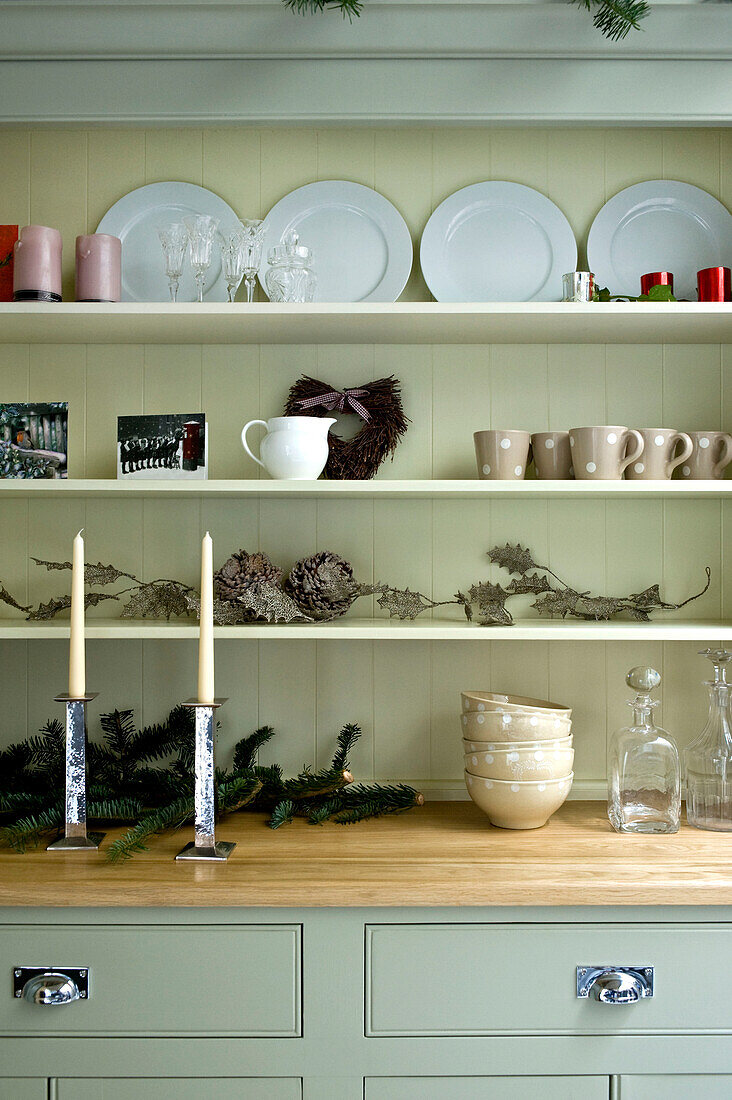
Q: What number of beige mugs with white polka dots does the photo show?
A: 5